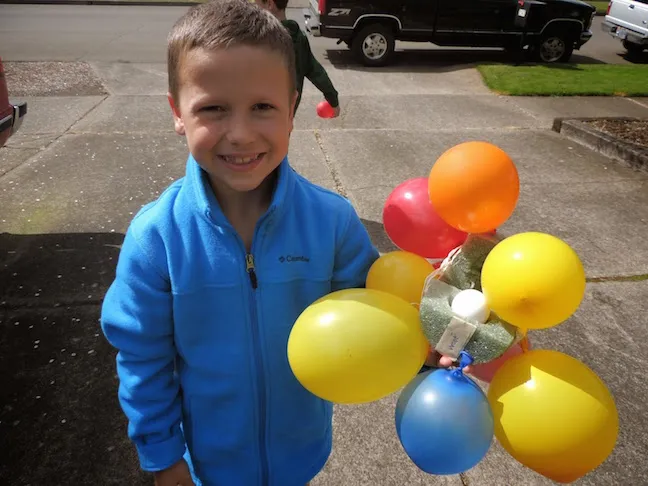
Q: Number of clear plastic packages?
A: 2